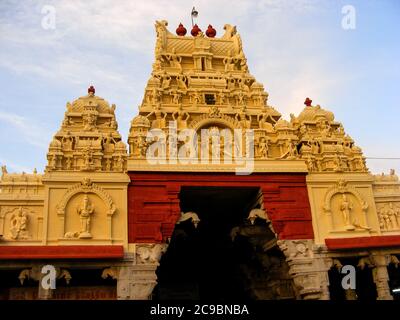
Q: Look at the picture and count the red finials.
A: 5